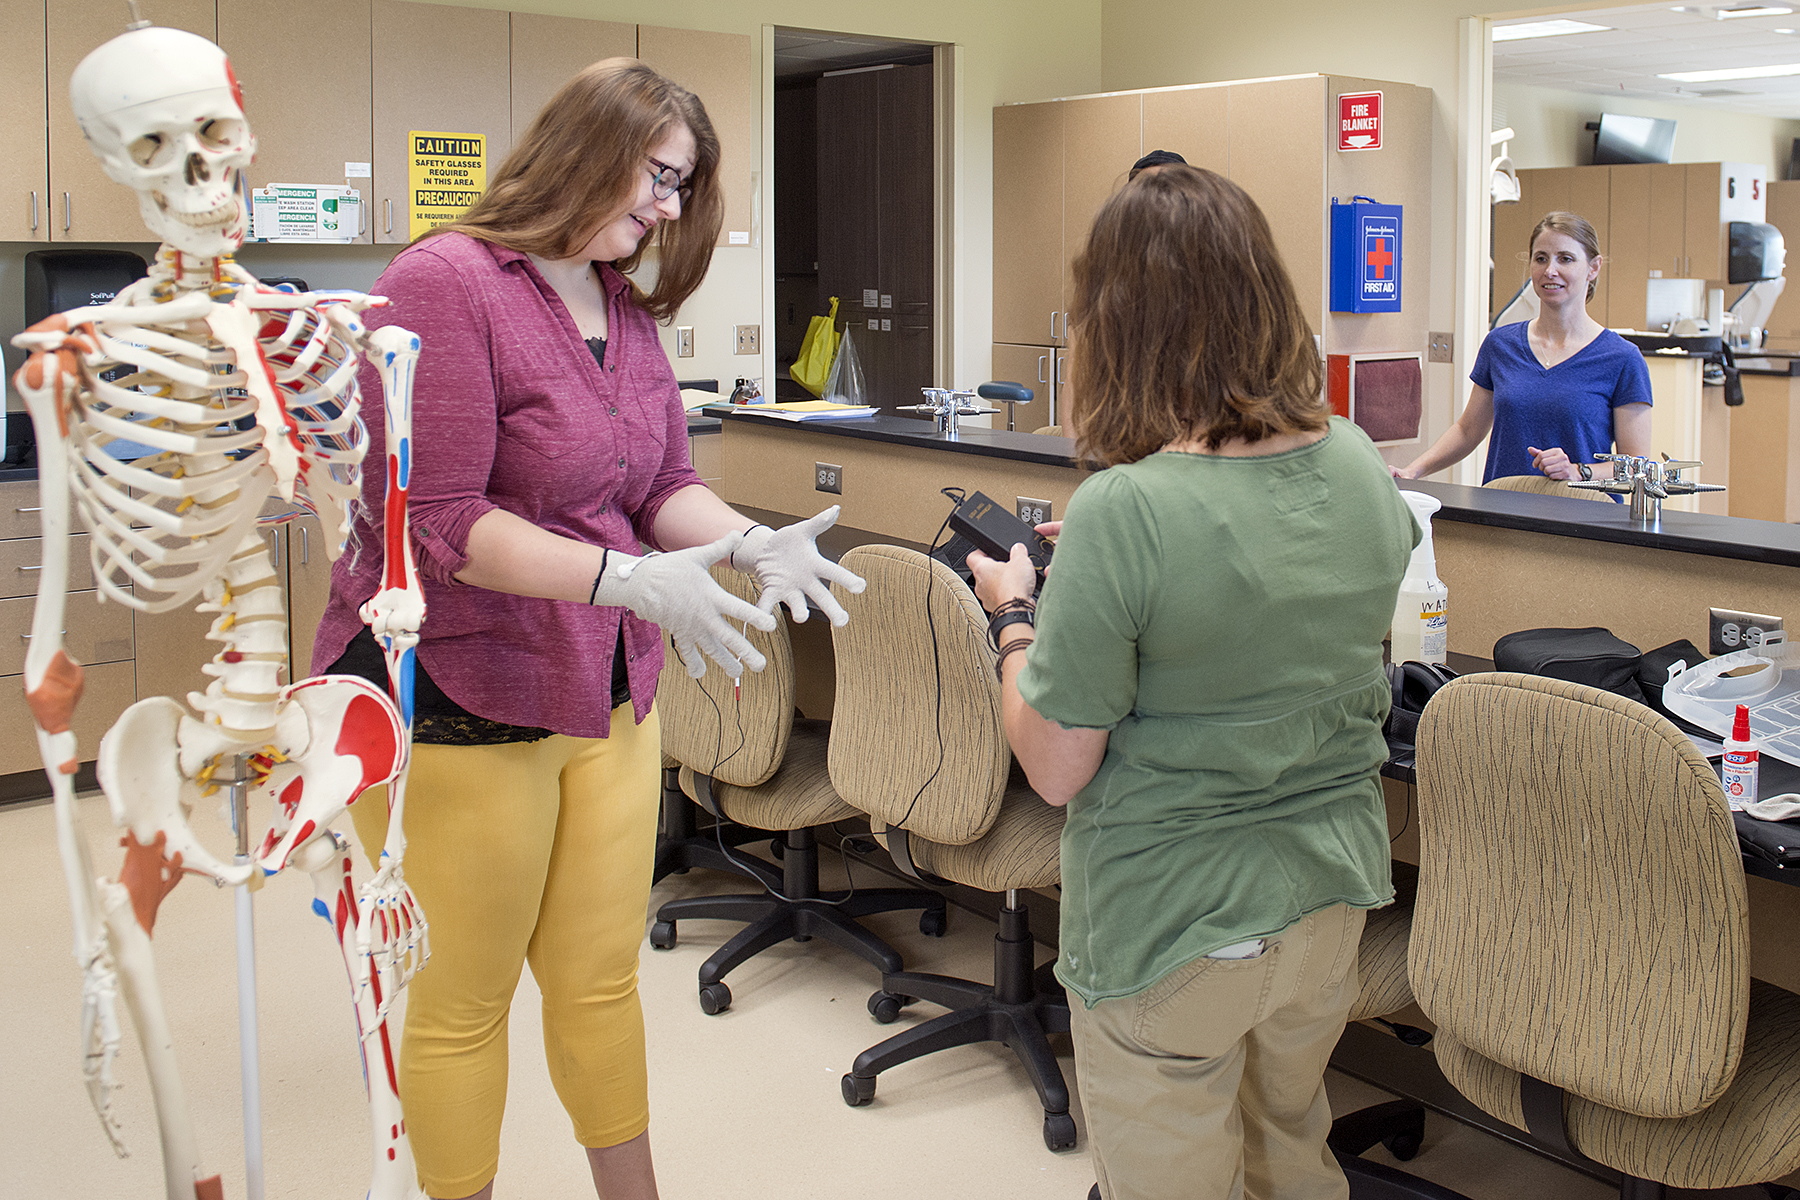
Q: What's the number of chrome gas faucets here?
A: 2